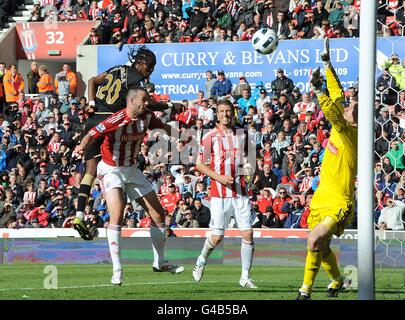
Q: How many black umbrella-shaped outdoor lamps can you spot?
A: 0